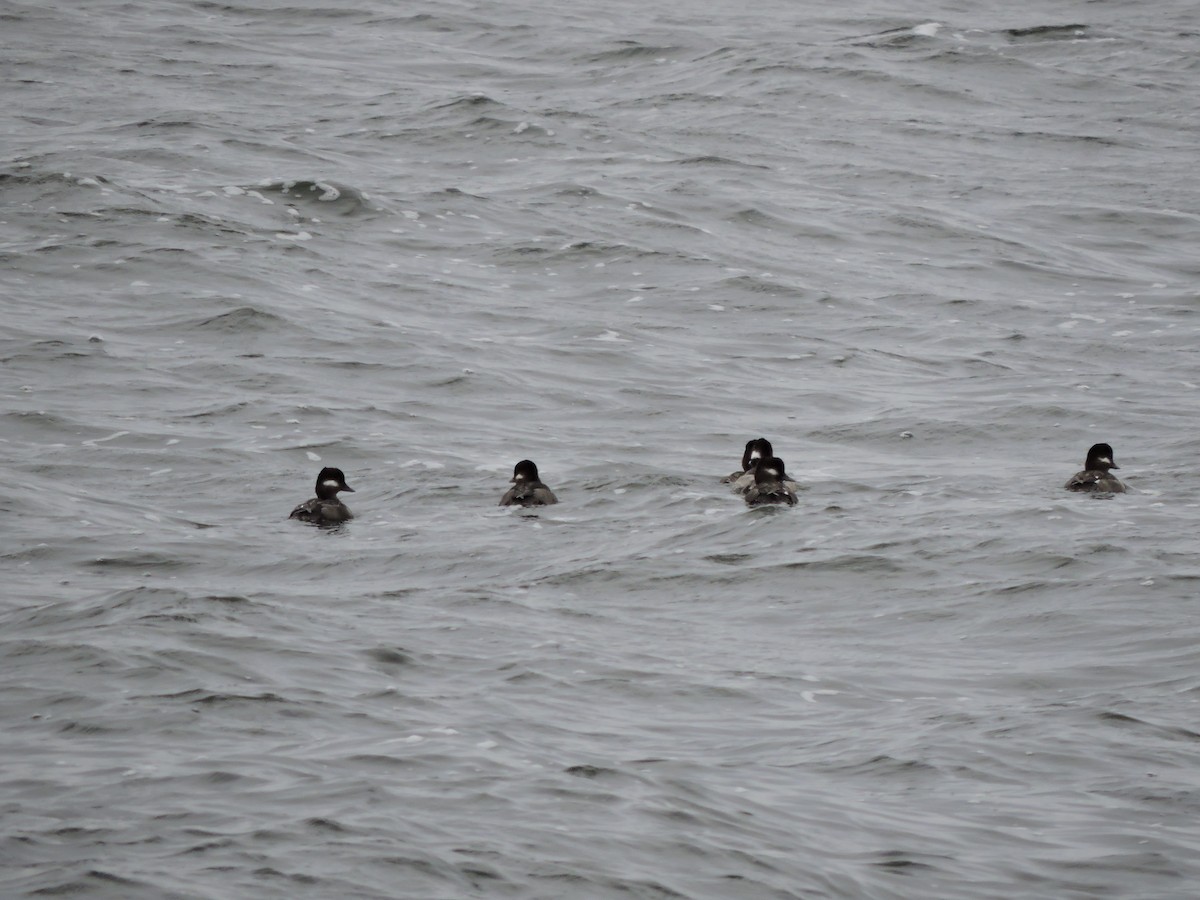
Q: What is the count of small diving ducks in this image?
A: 5